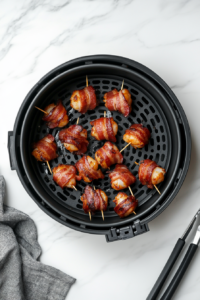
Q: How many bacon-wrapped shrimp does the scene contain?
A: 14